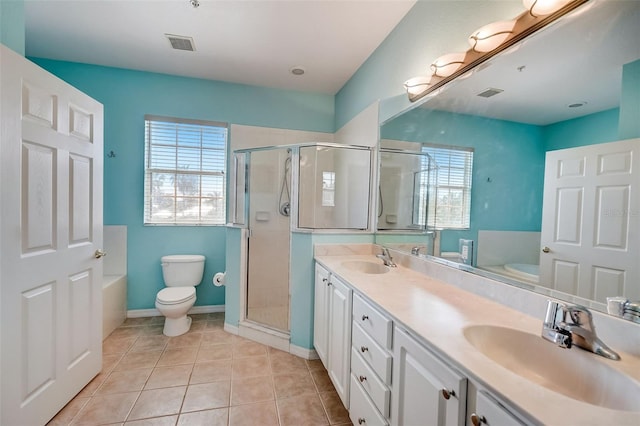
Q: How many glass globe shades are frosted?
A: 4